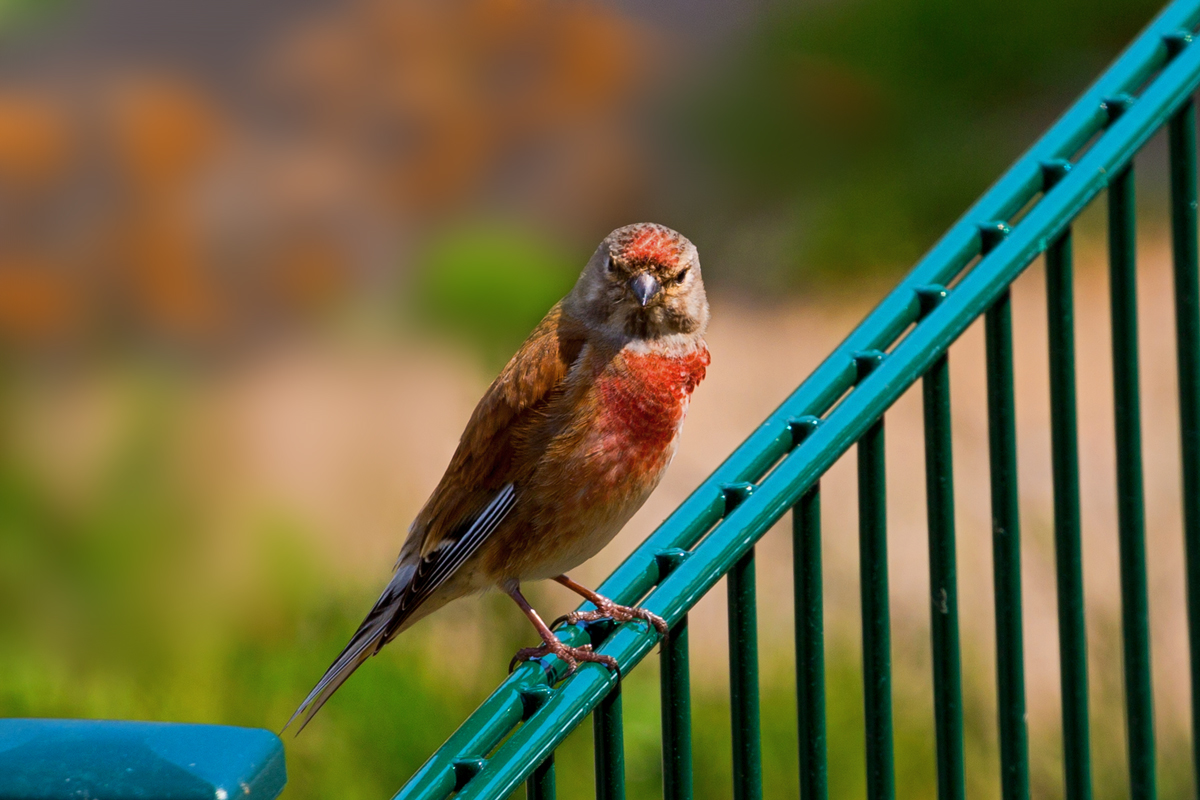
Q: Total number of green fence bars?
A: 11